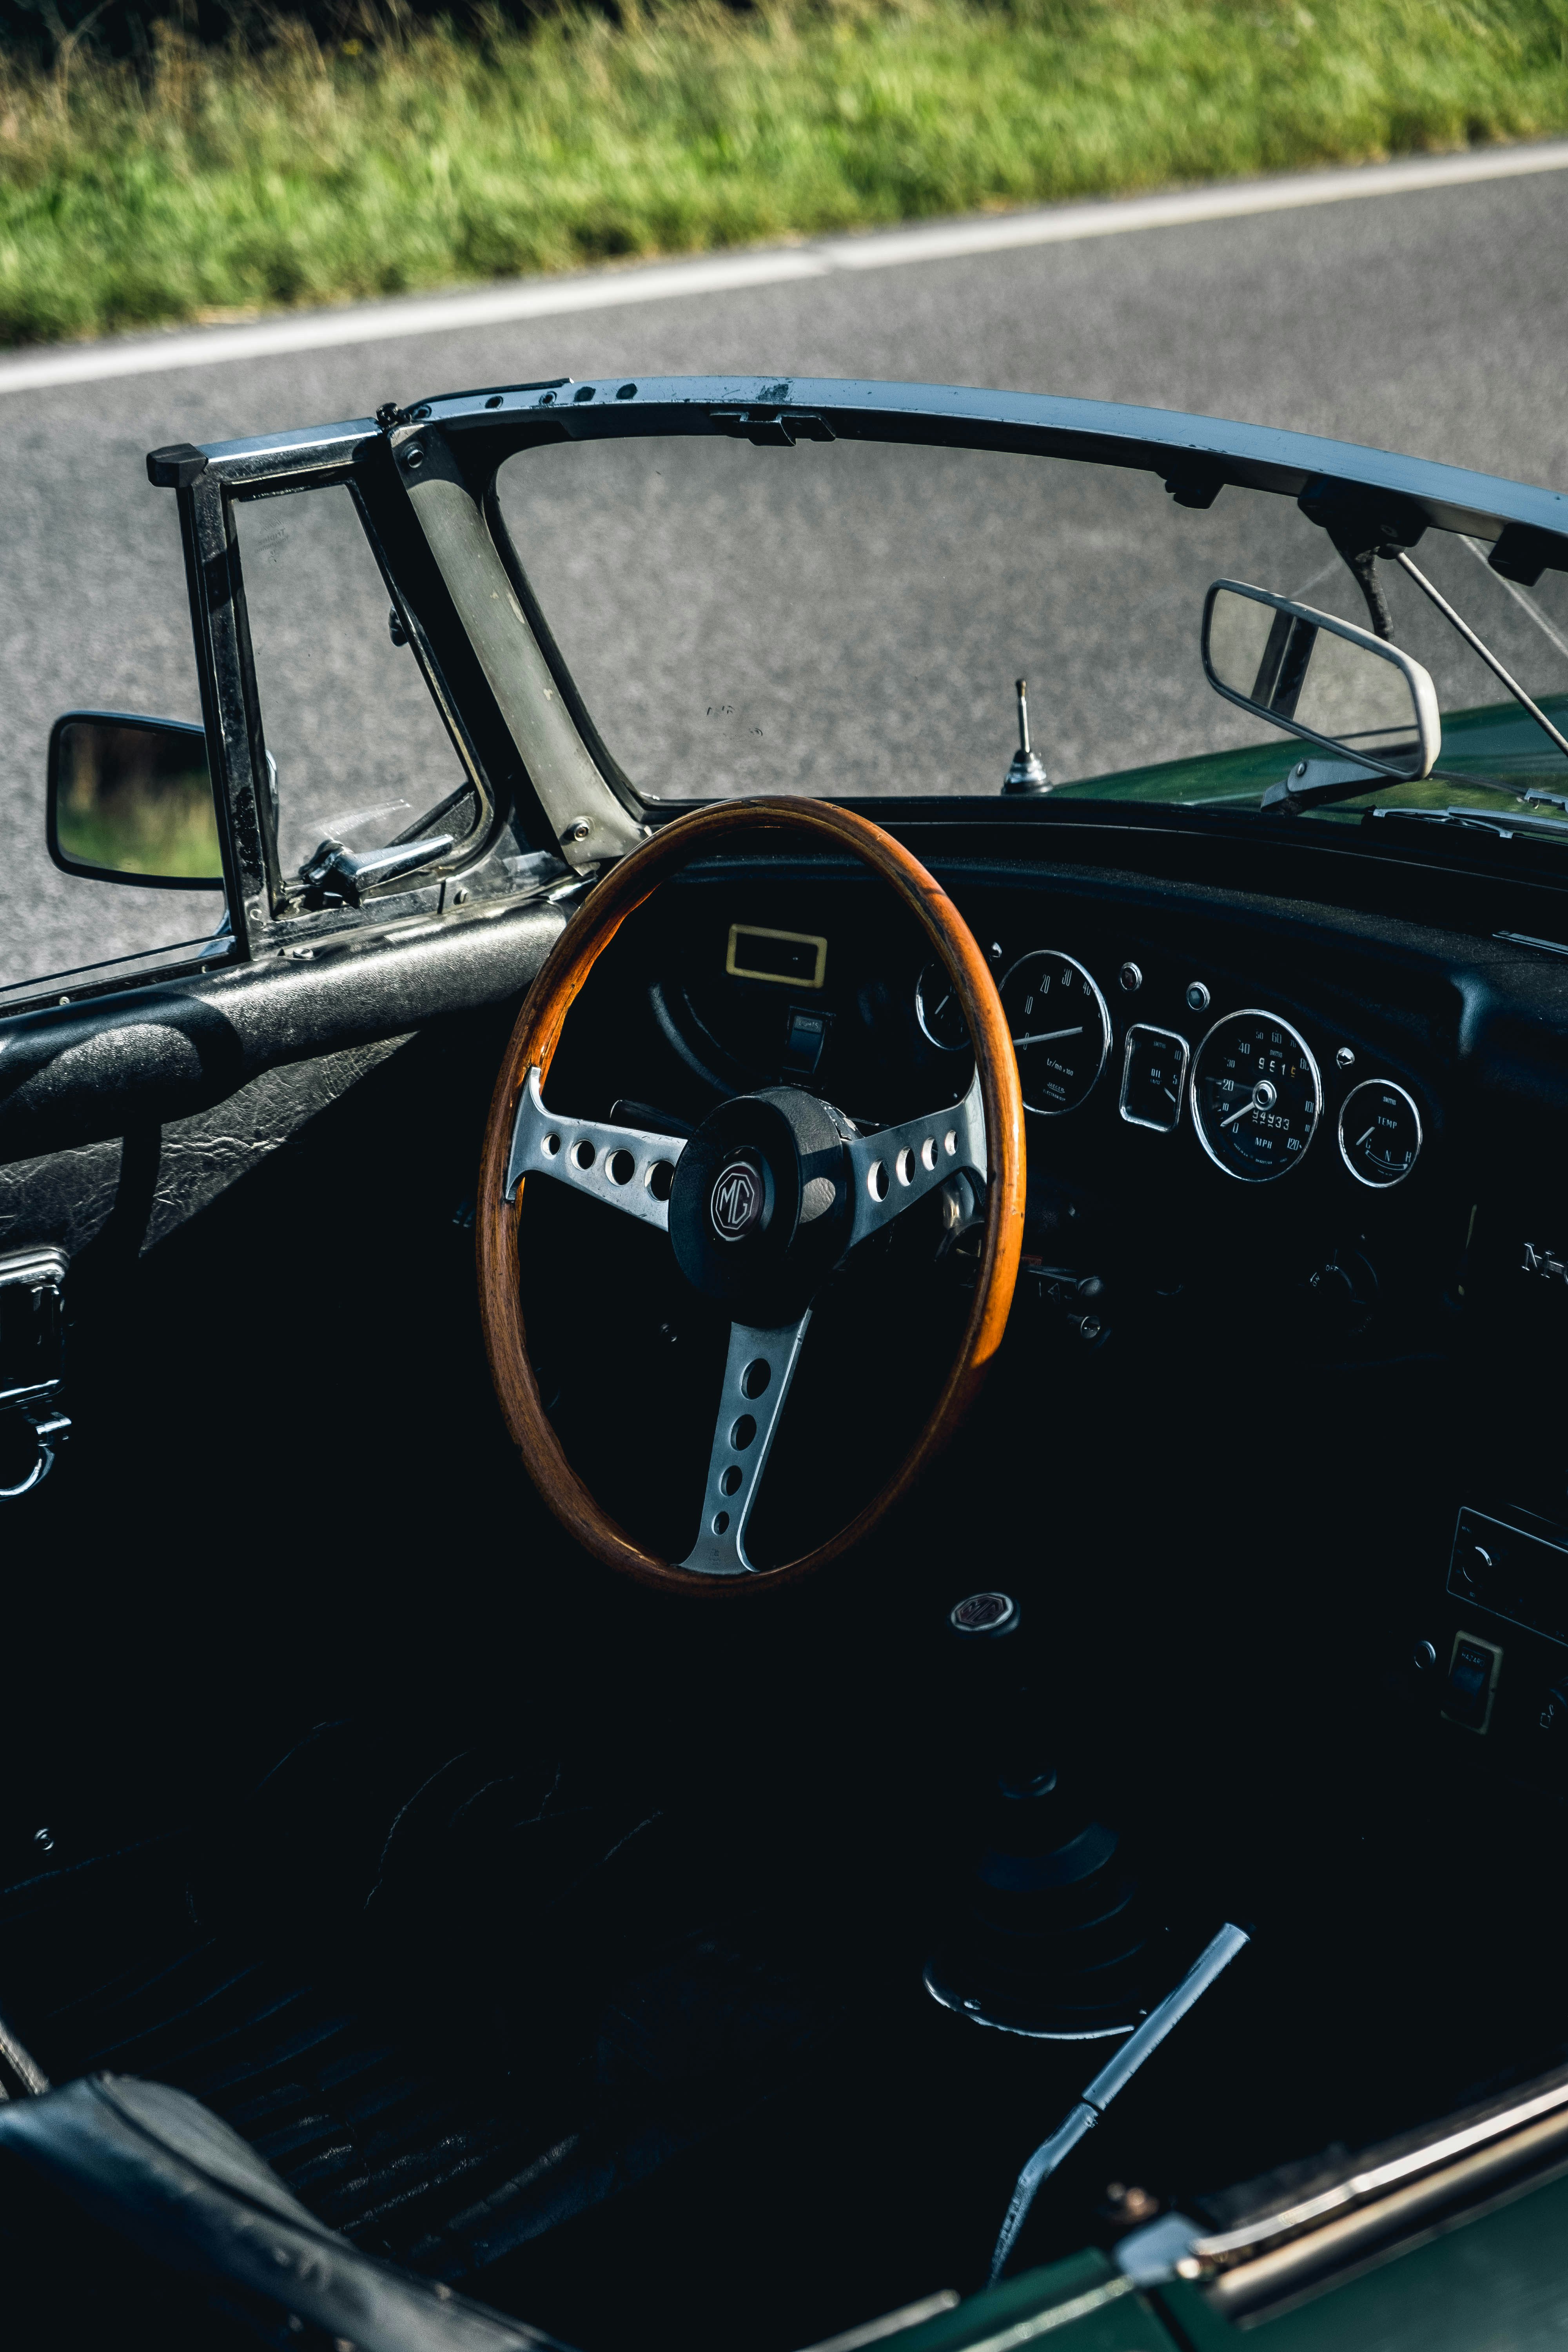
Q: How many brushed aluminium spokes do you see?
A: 3